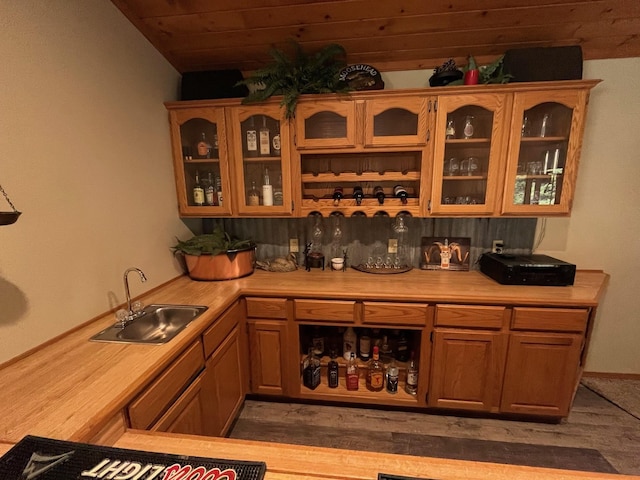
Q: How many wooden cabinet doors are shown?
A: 11